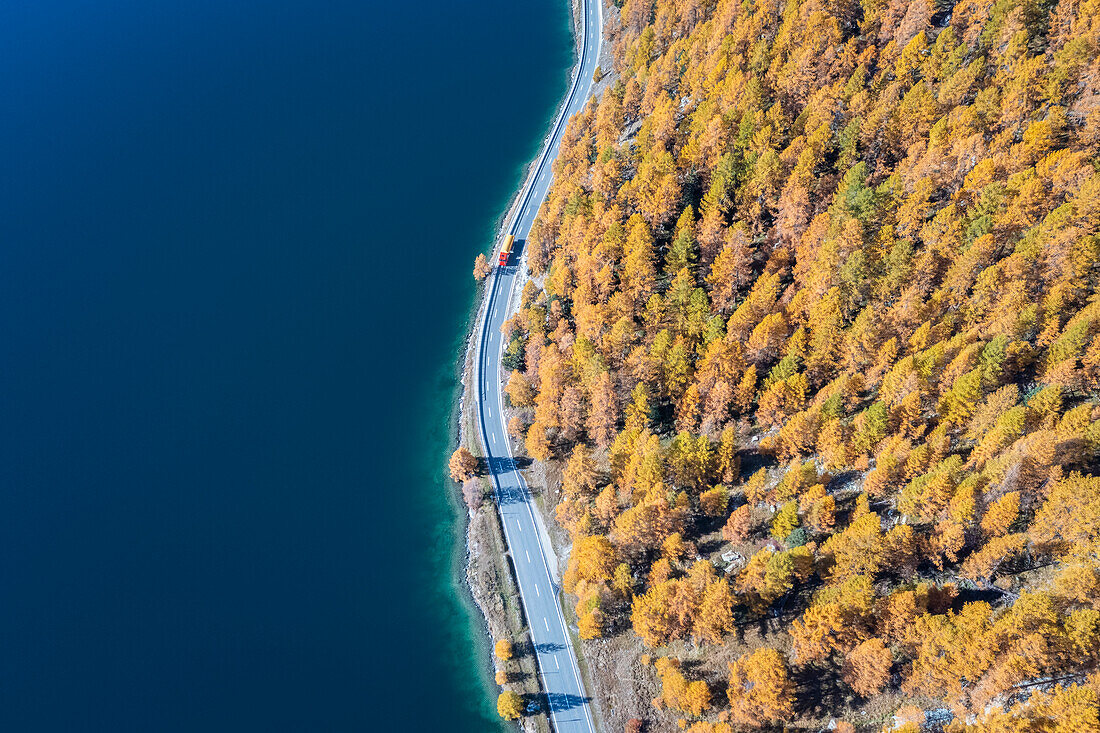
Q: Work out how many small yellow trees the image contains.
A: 3